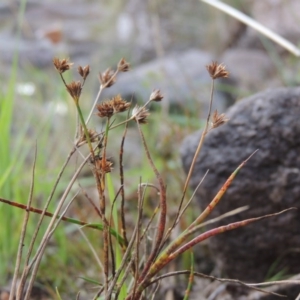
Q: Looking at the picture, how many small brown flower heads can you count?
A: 13